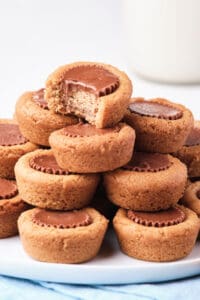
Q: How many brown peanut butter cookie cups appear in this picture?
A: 12